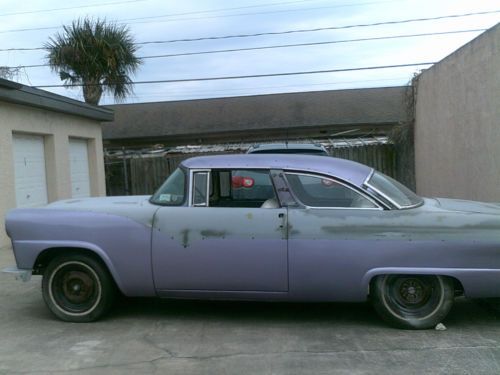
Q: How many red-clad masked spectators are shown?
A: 0